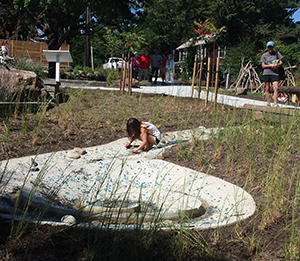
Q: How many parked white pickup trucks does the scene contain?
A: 1